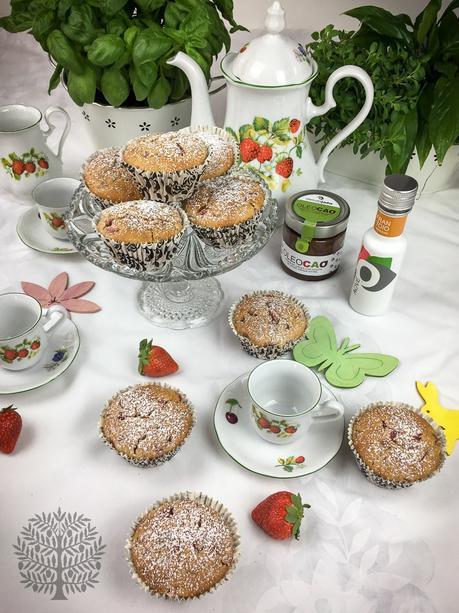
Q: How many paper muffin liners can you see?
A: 9